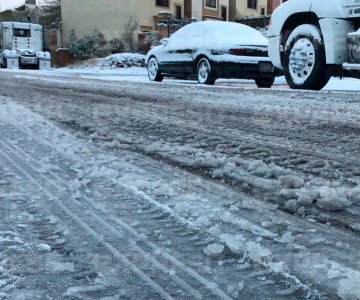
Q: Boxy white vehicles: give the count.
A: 2